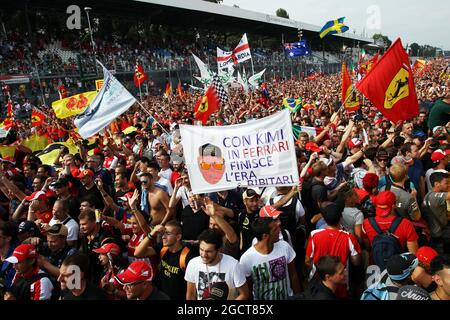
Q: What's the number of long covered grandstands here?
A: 1